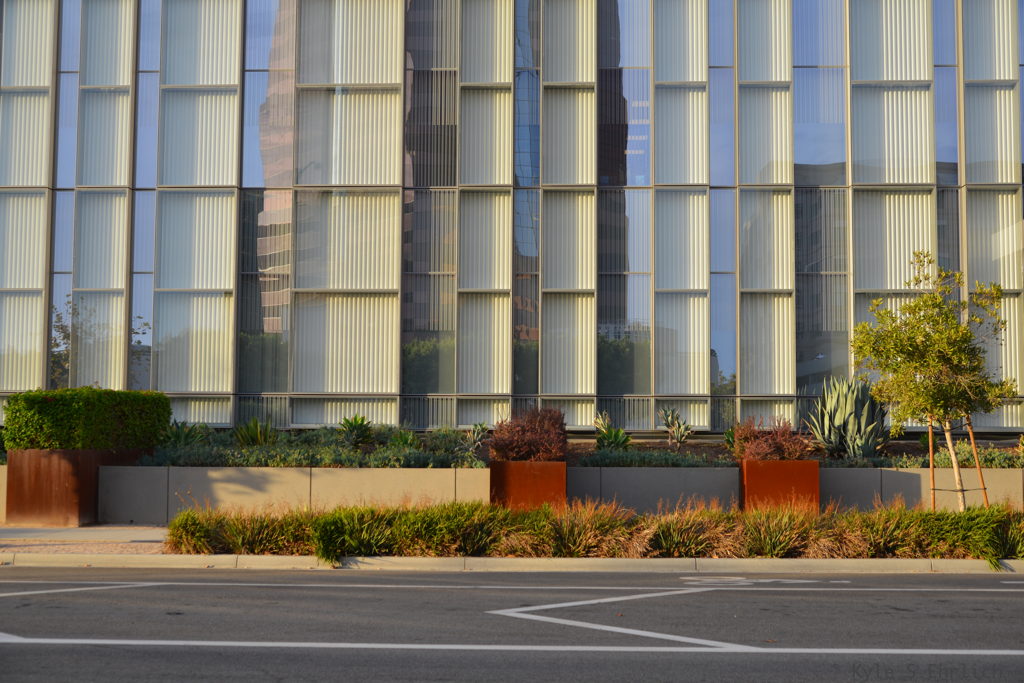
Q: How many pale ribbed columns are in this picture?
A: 10